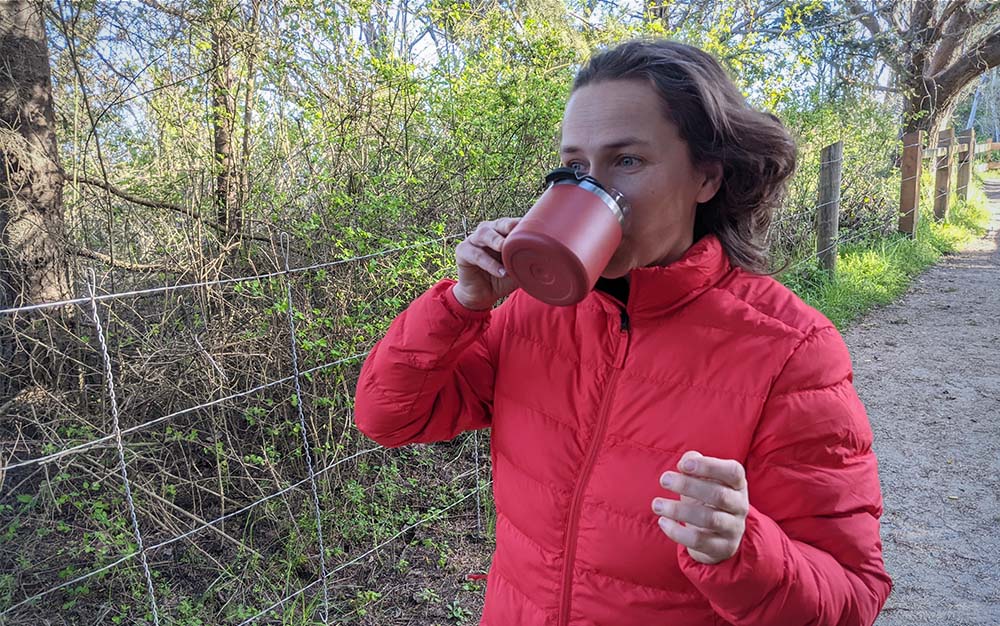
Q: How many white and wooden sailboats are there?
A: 0